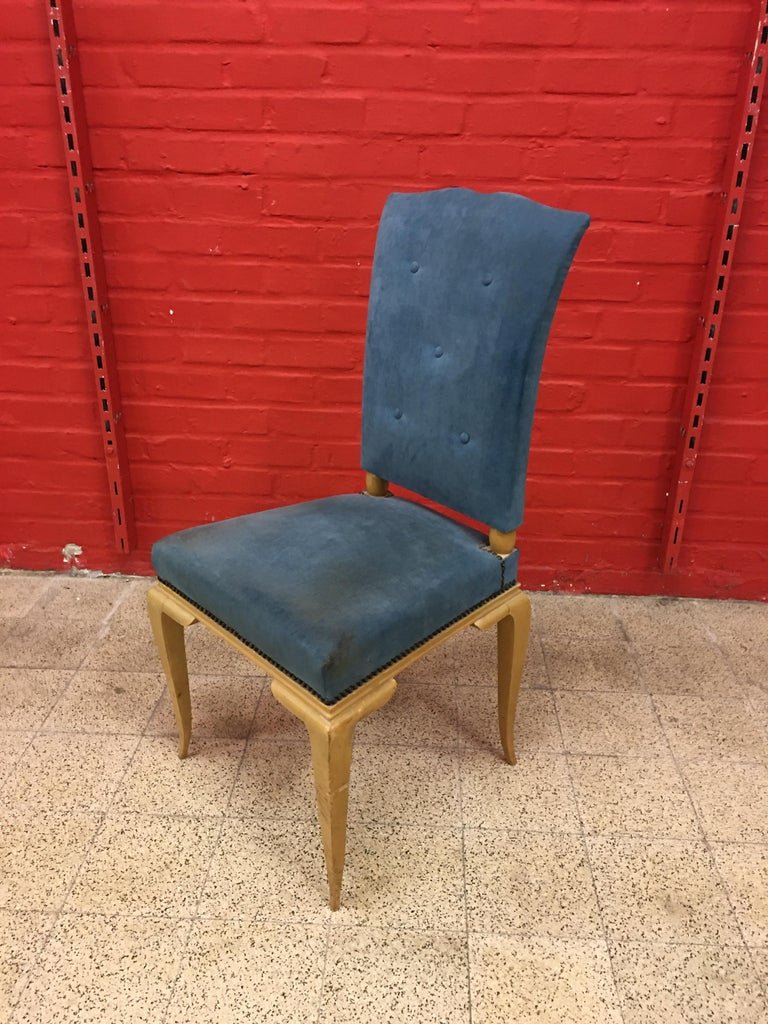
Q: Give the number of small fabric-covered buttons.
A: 5